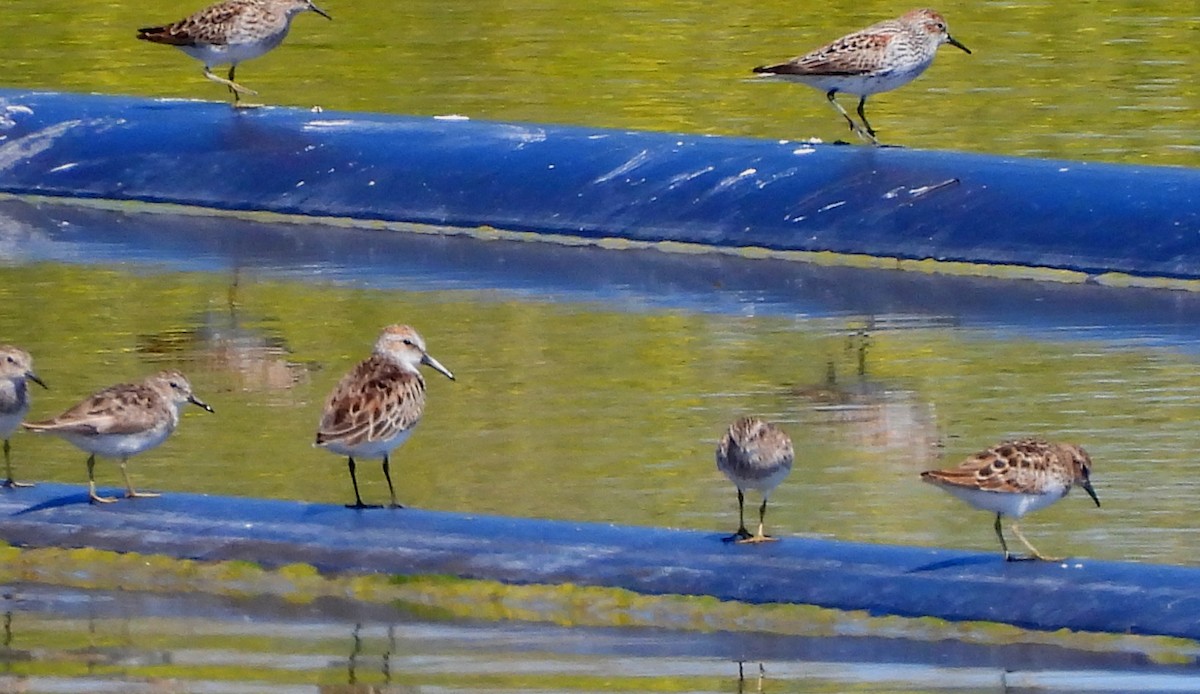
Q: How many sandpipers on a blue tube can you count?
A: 7